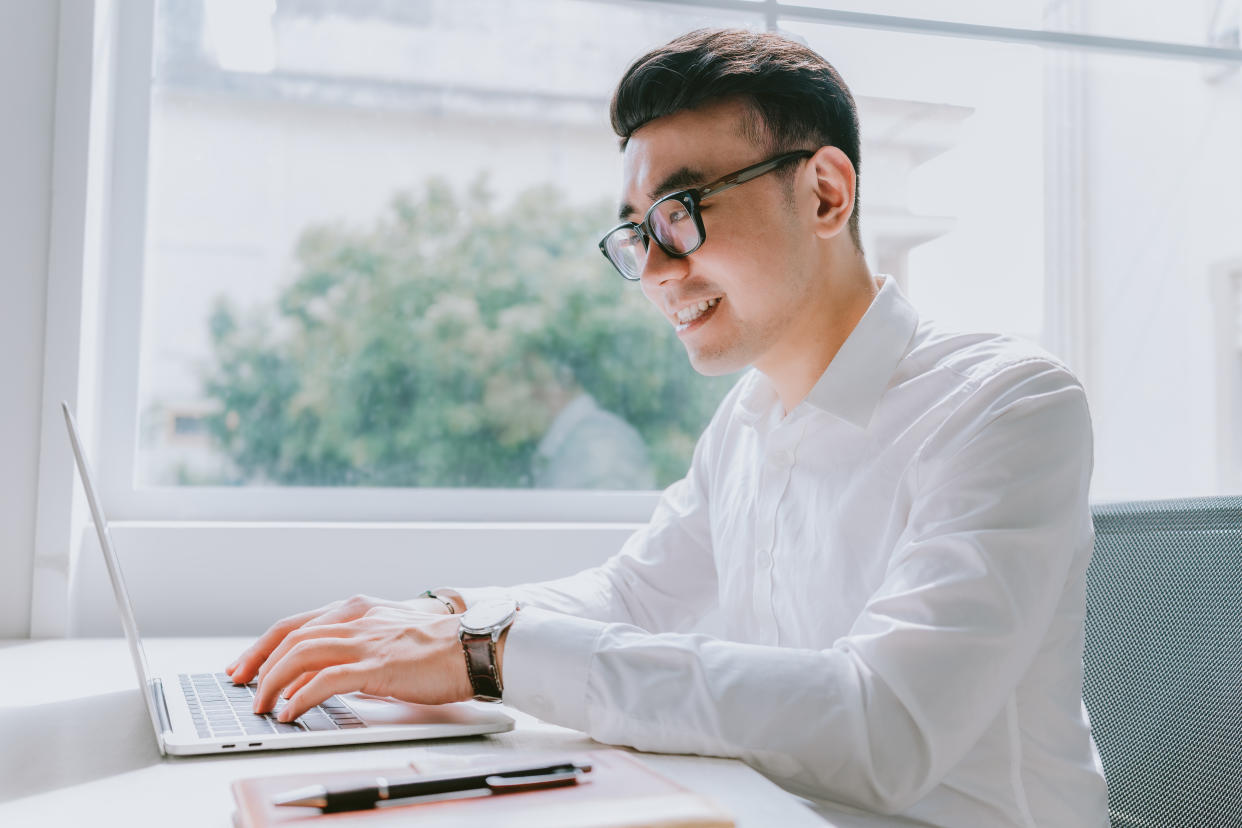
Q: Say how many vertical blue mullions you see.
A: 1